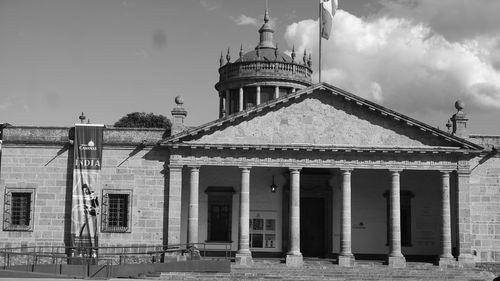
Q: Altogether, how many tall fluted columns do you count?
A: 6